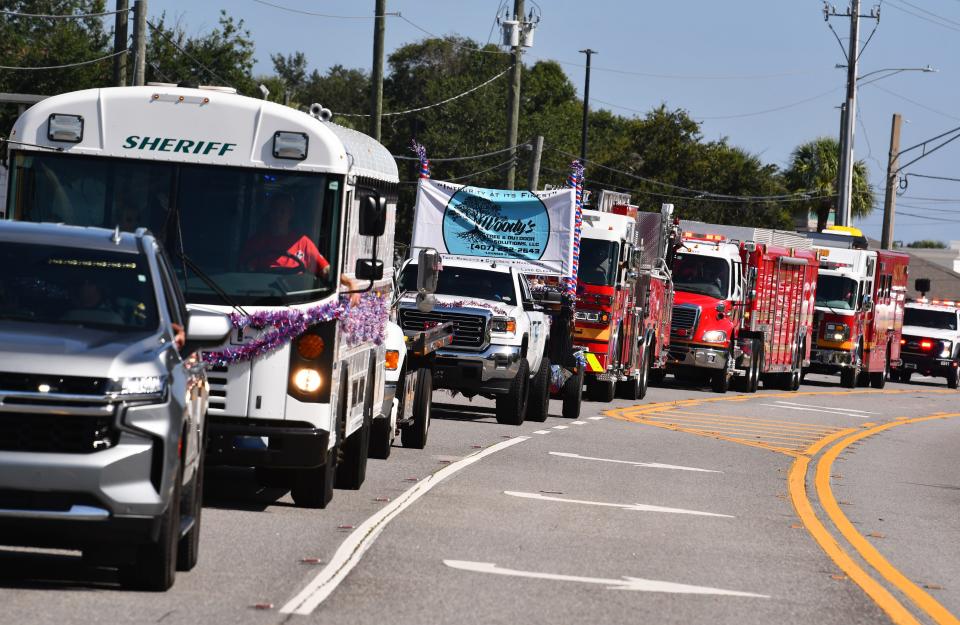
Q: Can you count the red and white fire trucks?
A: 3